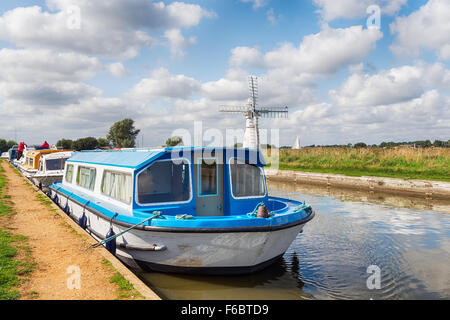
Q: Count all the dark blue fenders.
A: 5